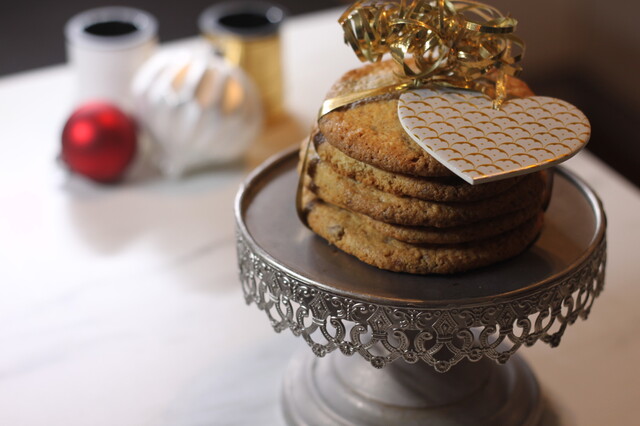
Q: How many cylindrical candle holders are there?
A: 2